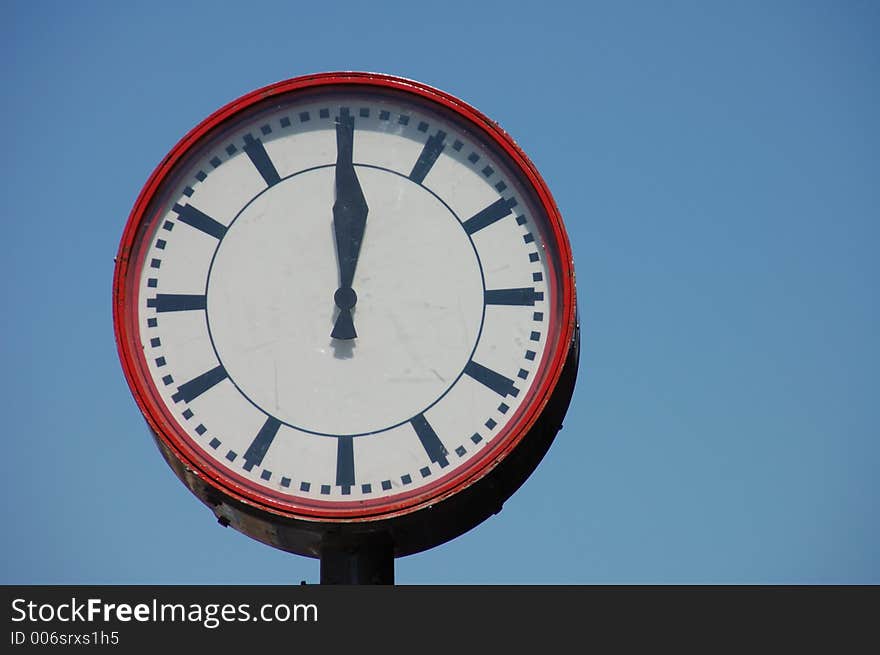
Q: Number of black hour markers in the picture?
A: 12